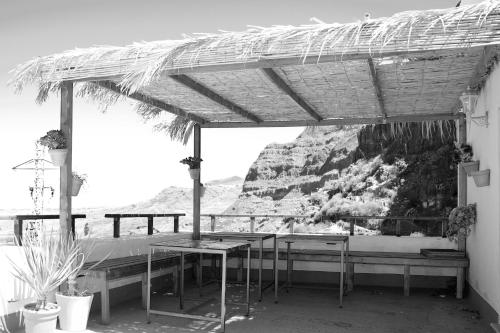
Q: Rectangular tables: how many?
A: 3